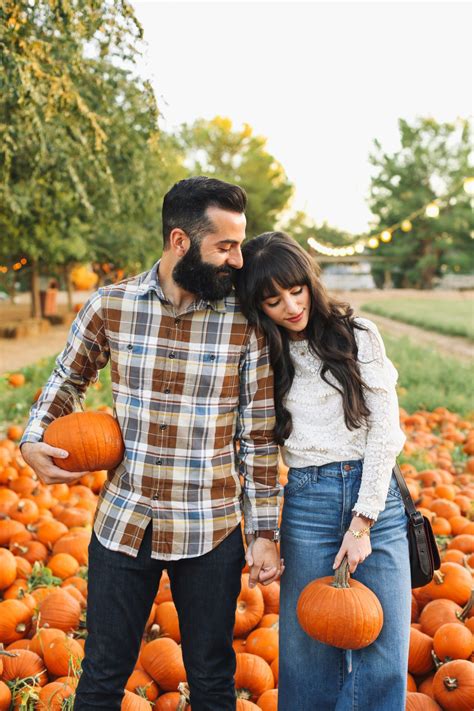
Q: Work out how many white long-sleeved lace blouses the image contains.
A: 1